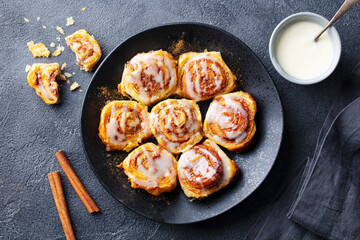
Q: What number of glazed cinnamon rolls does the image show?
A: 7